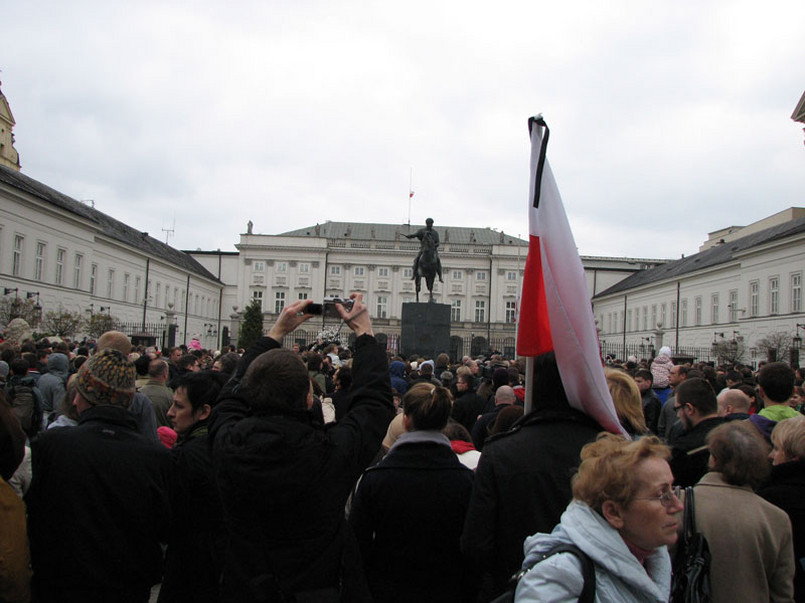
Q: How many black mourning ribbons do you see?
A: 1